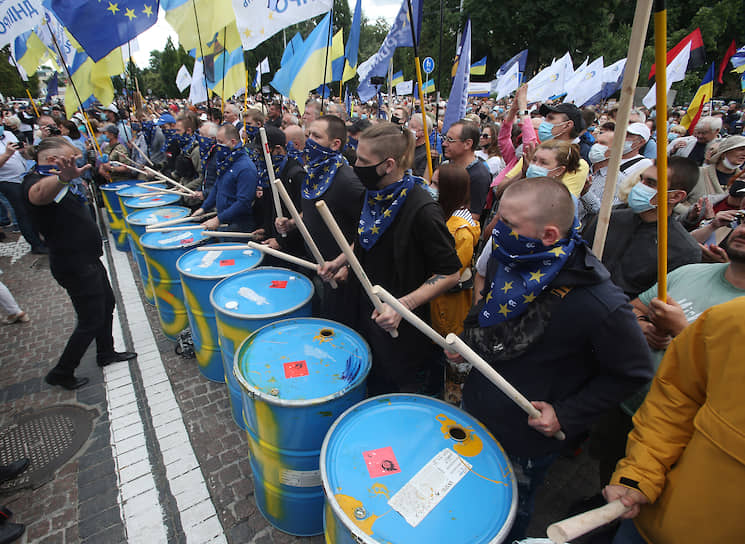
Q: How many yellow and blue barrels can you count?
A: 9